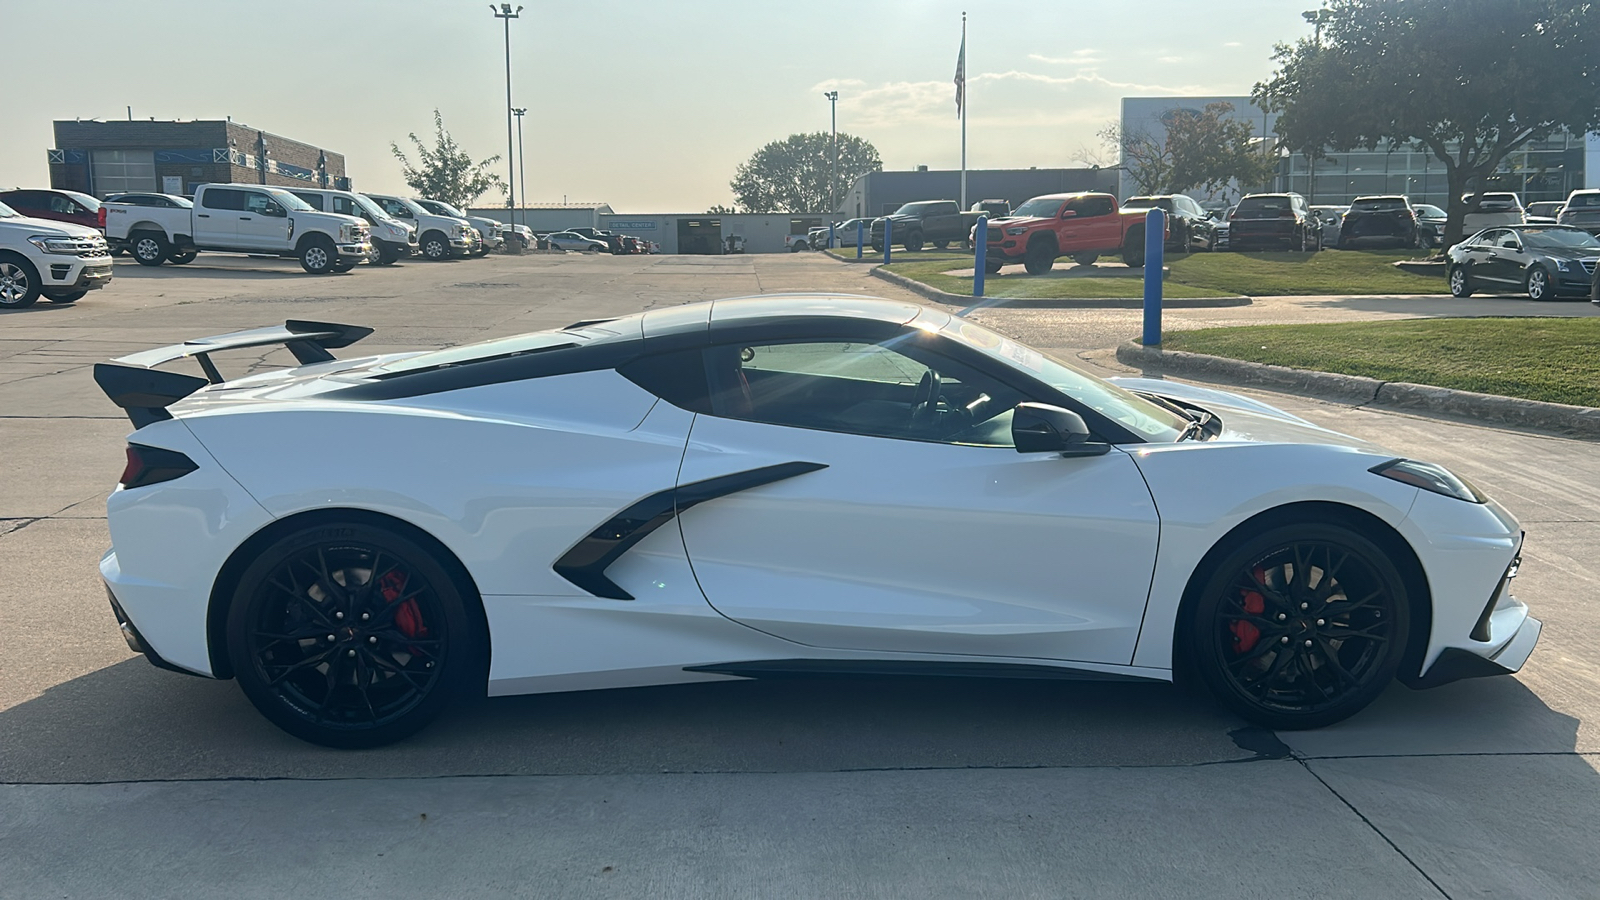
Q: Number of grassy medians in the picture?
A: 3